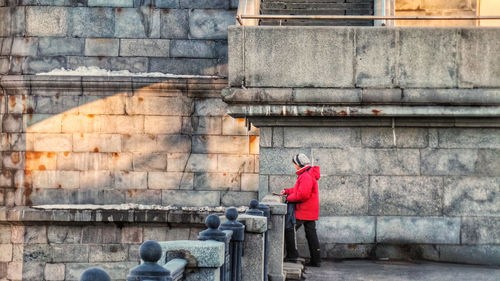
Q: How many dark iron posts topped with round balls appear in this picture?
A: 5